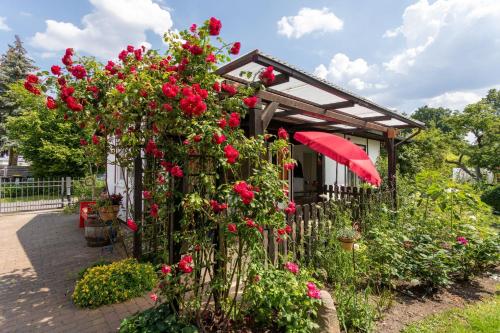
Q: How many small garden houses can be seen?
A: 1